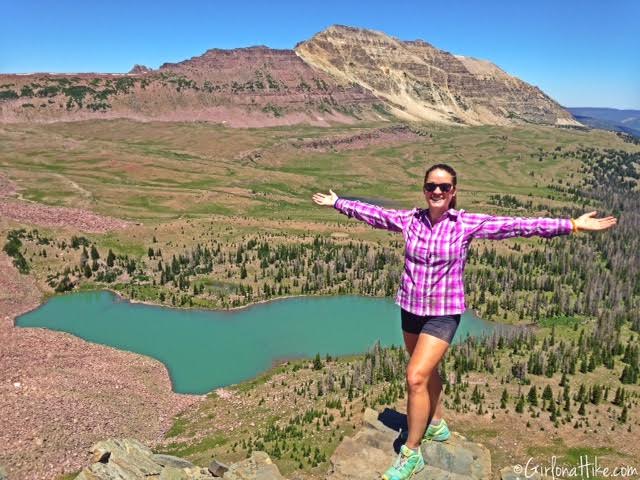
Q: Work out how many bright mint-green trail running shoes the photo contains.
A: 2